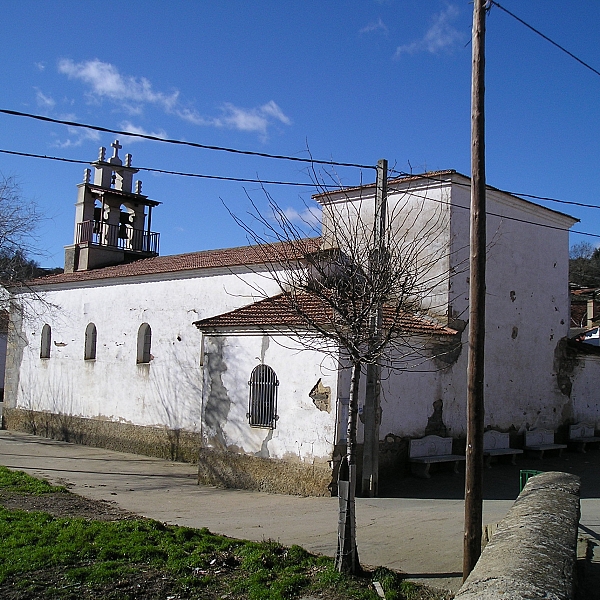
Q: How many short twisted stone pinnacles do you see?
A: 4